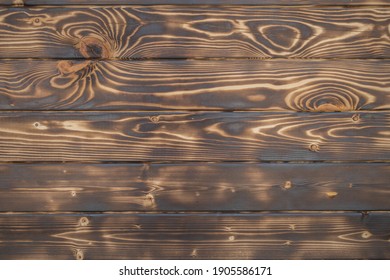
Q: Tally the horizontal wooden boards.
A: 5